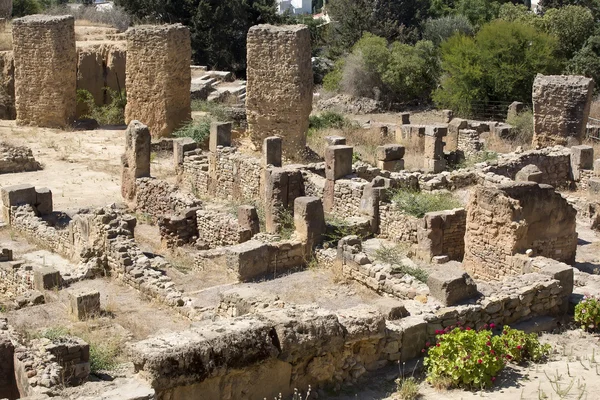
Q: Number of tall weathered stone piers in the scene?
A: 4